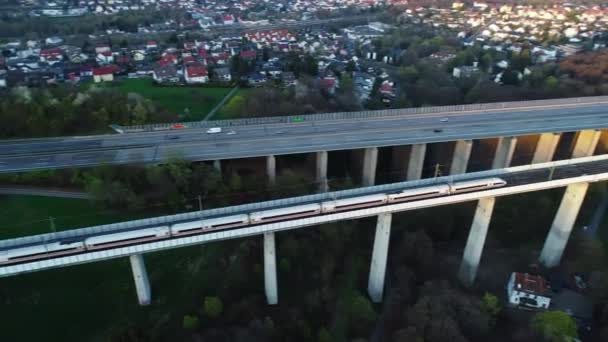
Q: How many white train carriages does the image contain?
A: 7